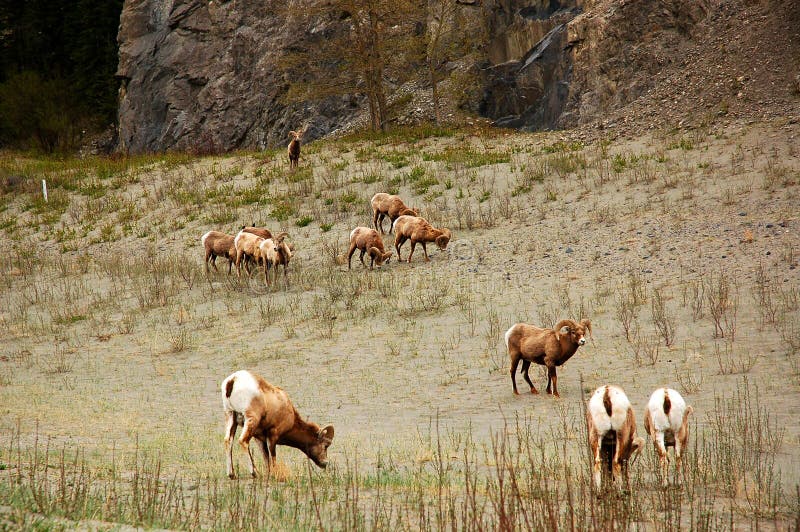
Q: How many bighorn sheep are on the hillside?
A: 12